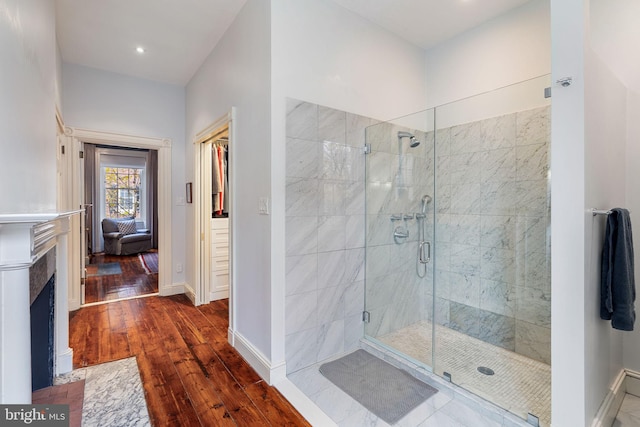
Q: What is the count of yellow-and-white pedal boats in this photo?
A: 0